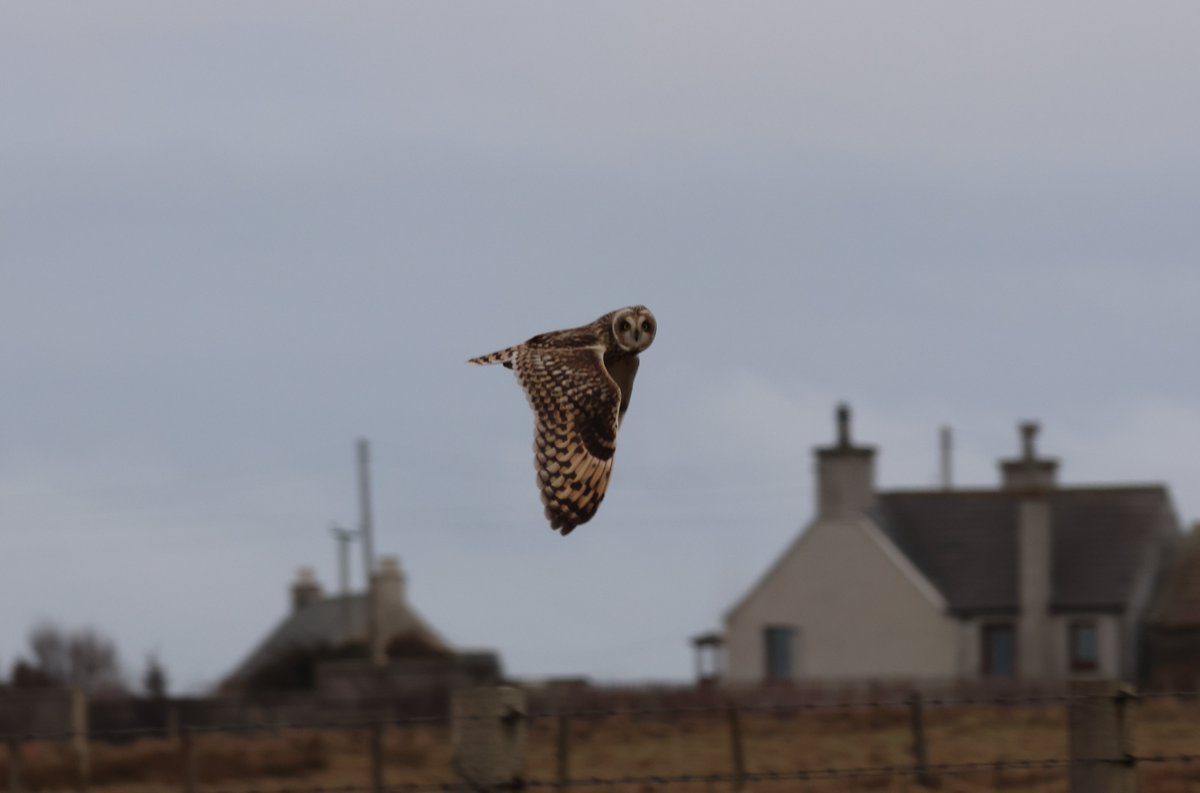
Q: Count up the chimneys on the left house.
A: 2